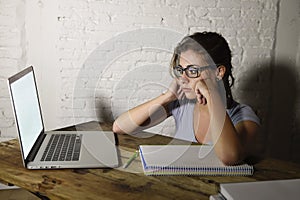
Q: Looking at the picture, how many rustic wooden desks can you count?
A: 1